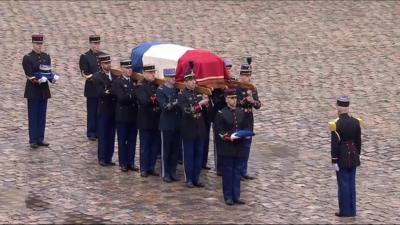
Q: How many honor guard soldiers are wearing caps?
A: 11